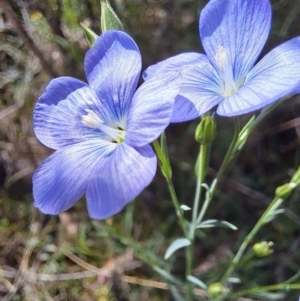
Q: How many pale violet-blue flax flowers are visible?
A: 2